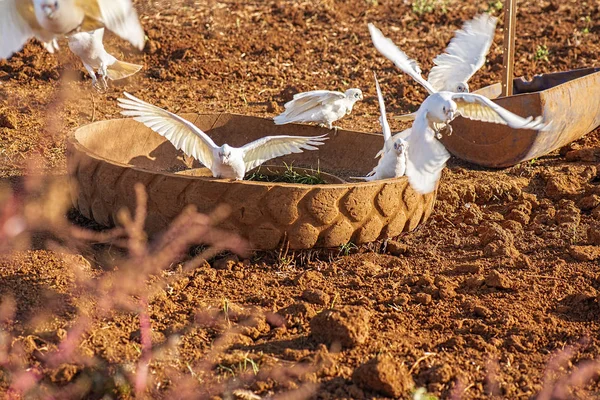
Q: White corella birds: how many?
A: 7